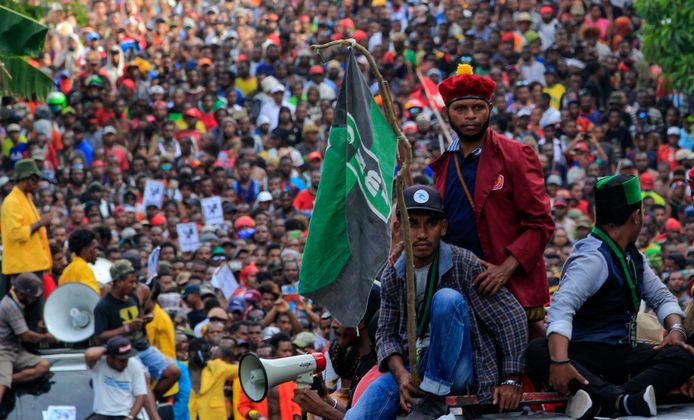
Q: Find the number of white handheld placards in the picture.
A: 5